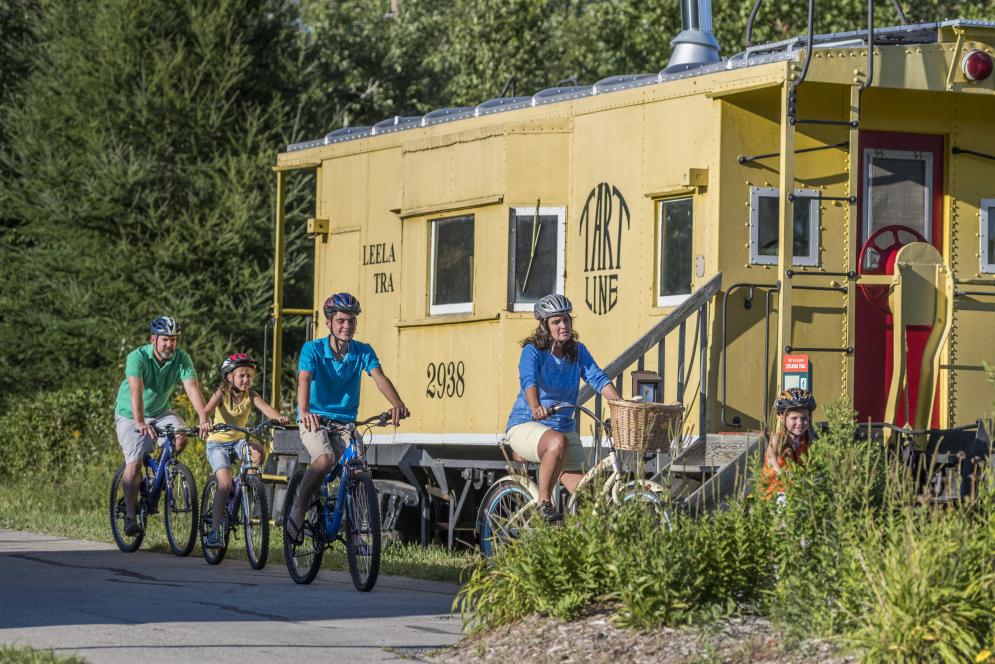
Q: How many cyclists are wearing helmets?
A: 5